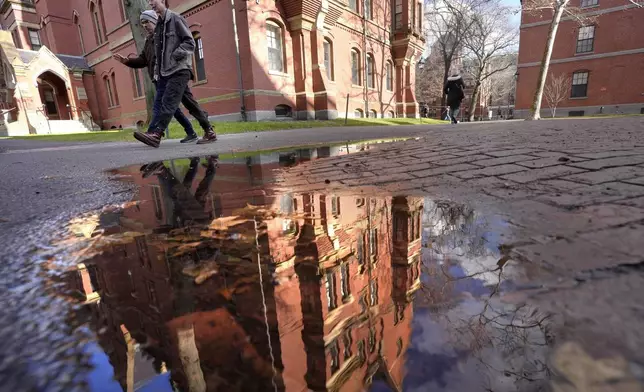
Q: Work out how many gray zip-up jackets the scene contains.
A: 1